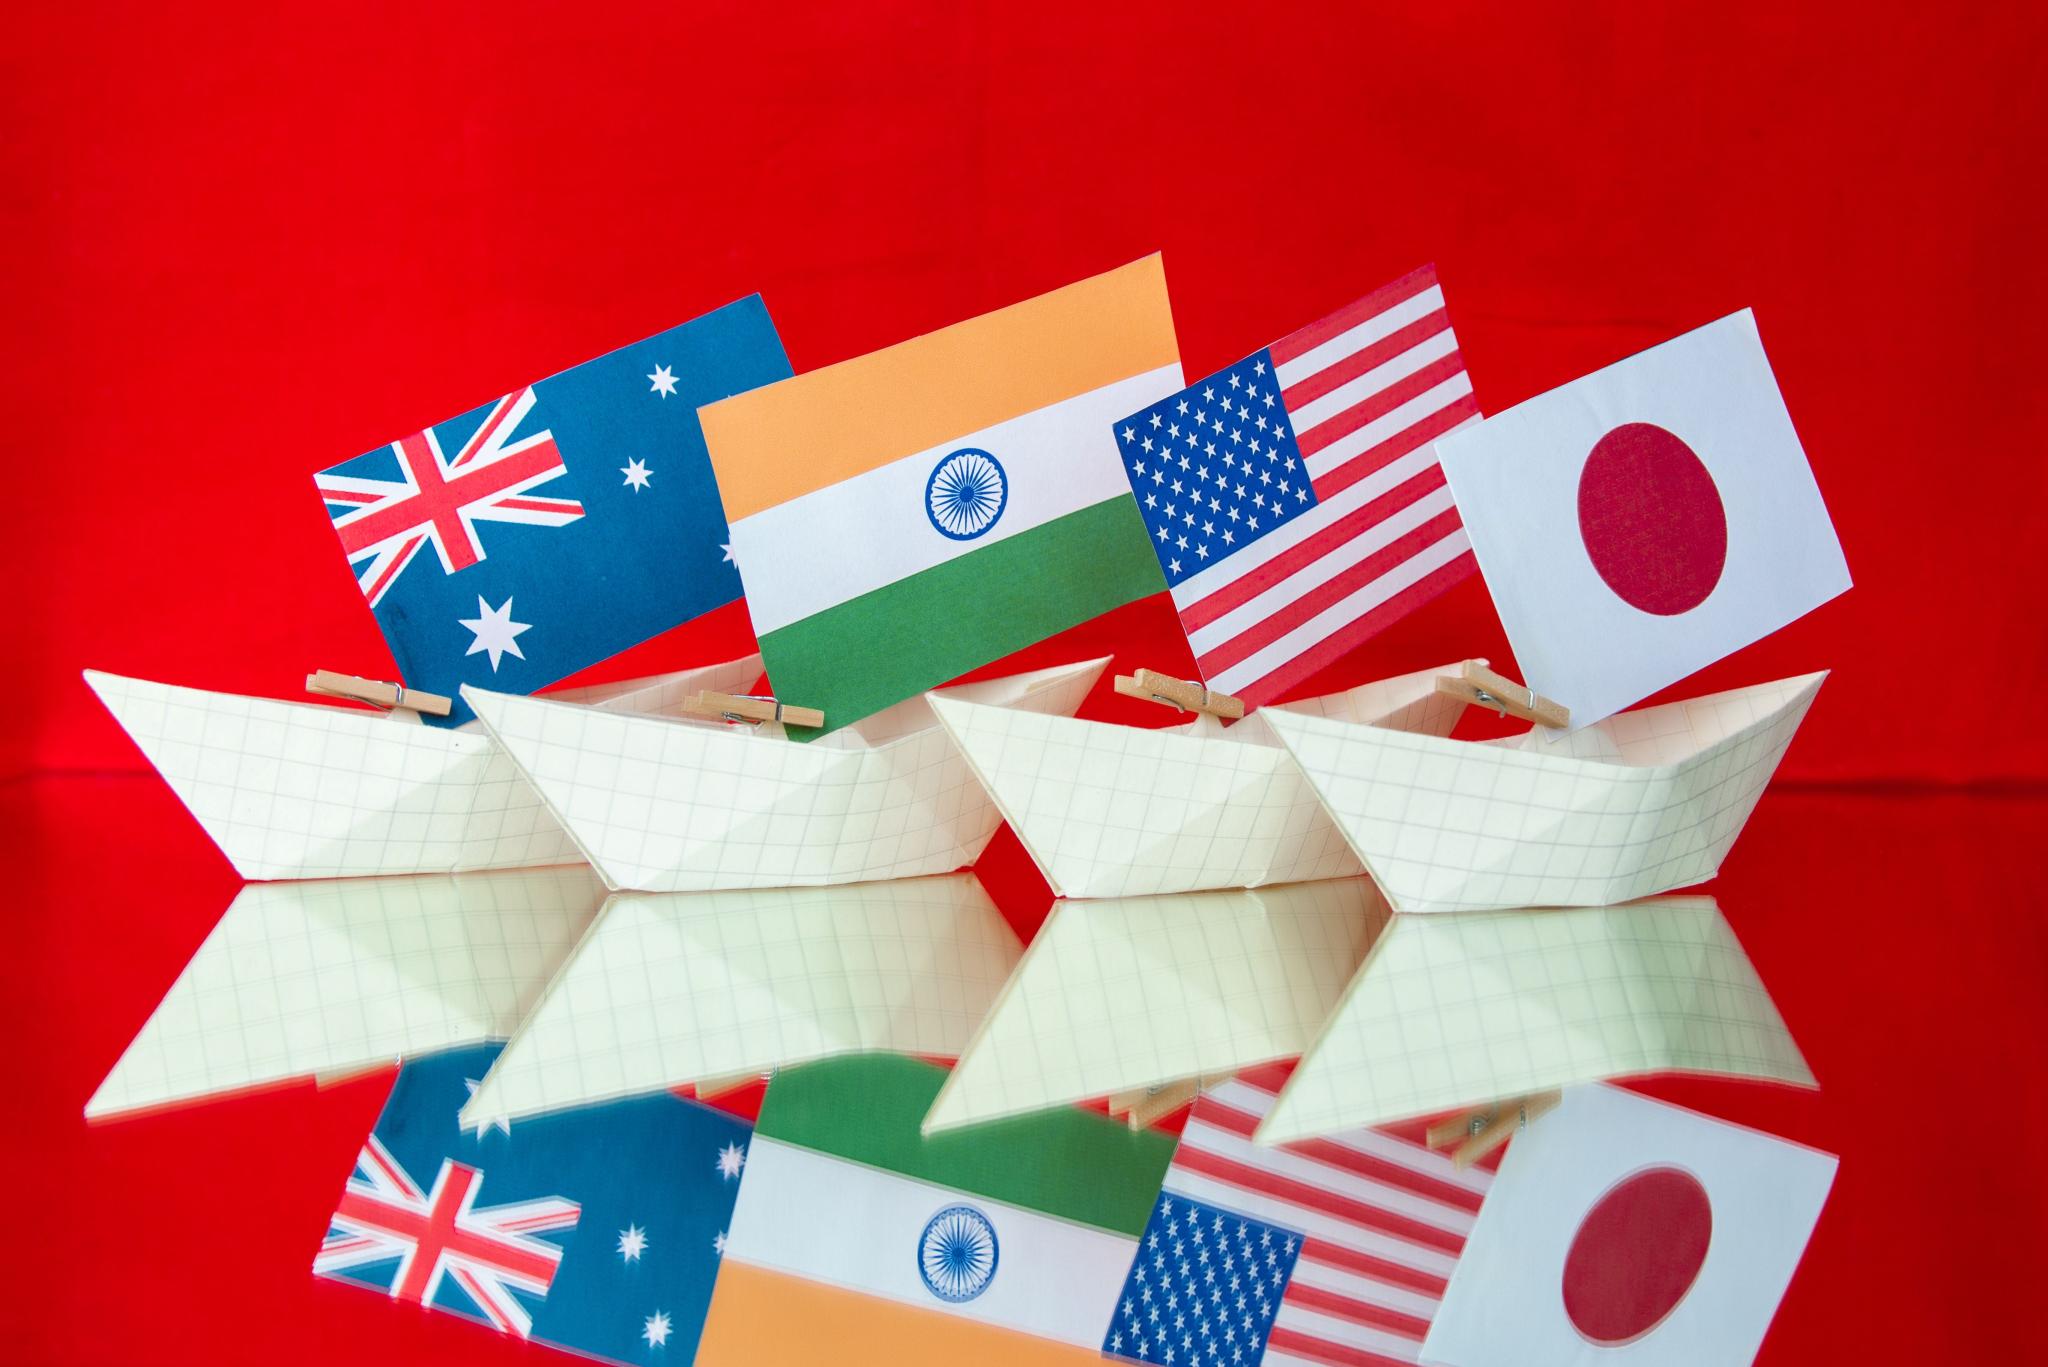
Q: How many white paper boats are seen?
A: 4